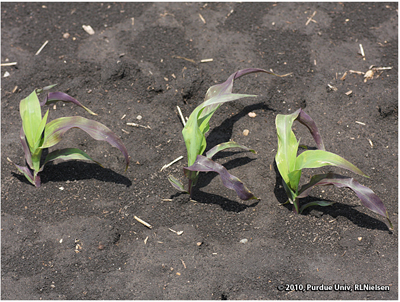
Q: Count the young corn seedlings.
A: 3